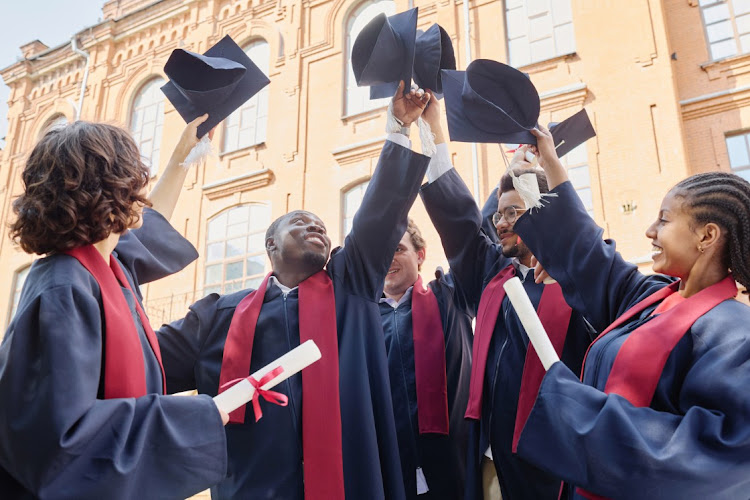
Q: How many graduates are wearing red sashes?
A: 5